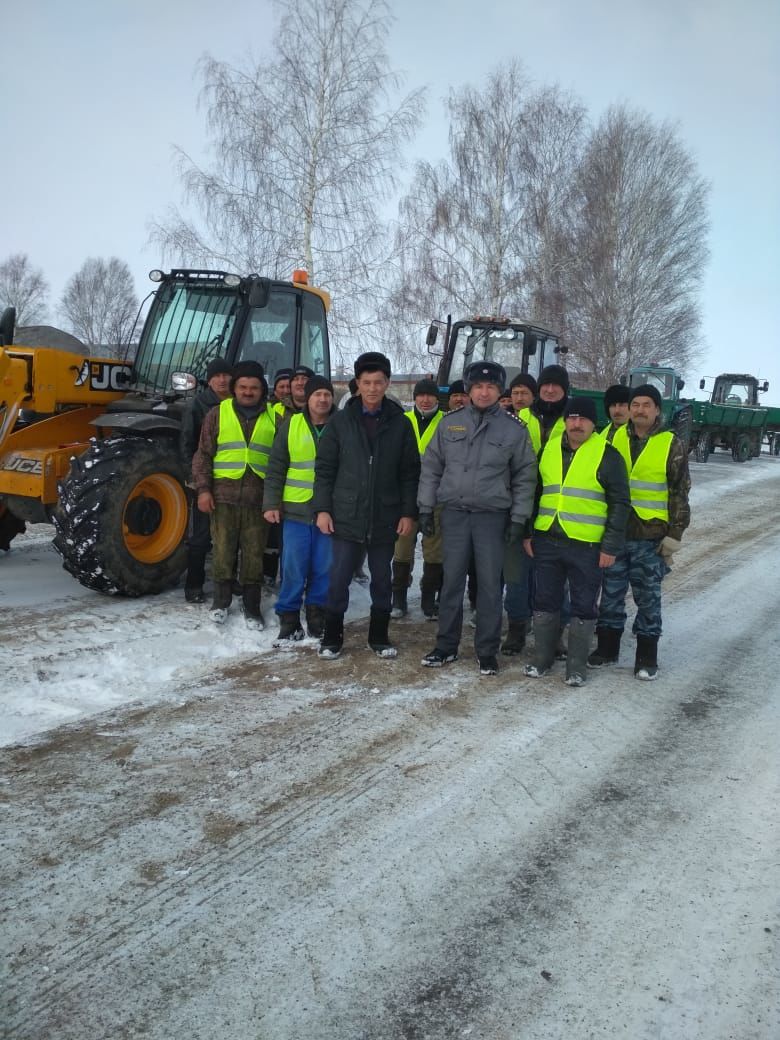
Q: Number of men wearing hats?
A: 15